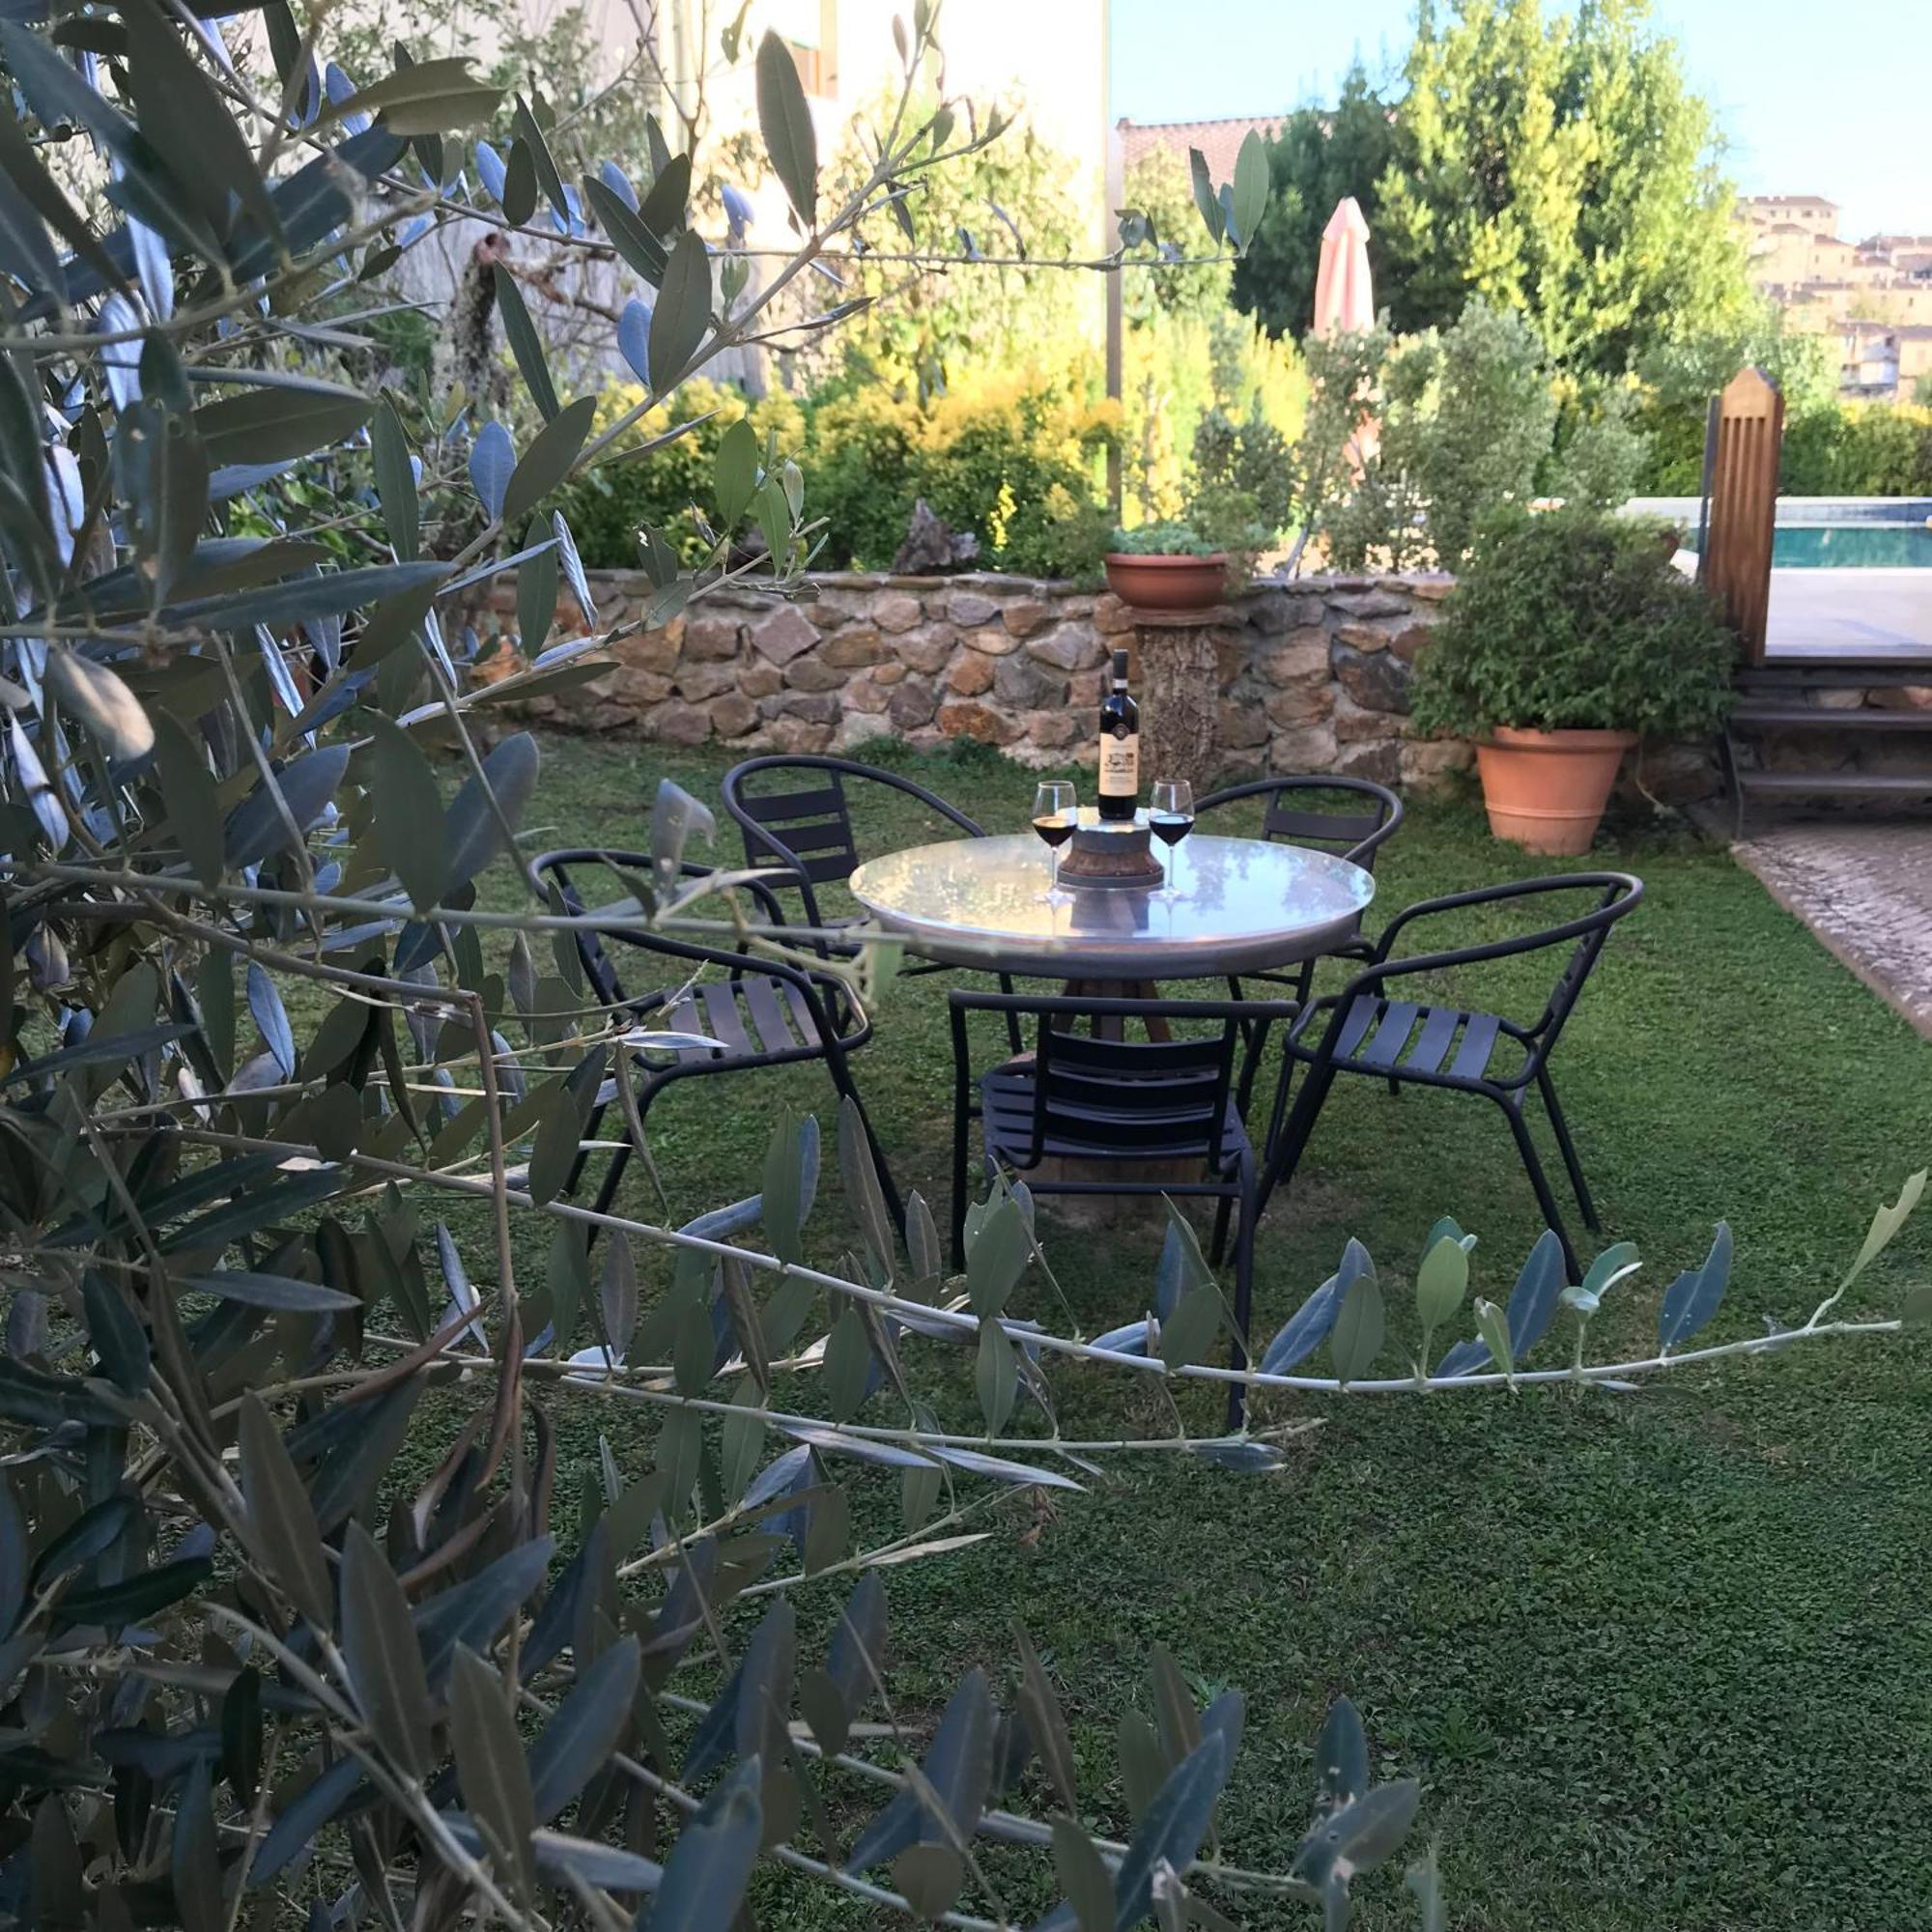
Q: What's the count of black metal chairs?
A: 5